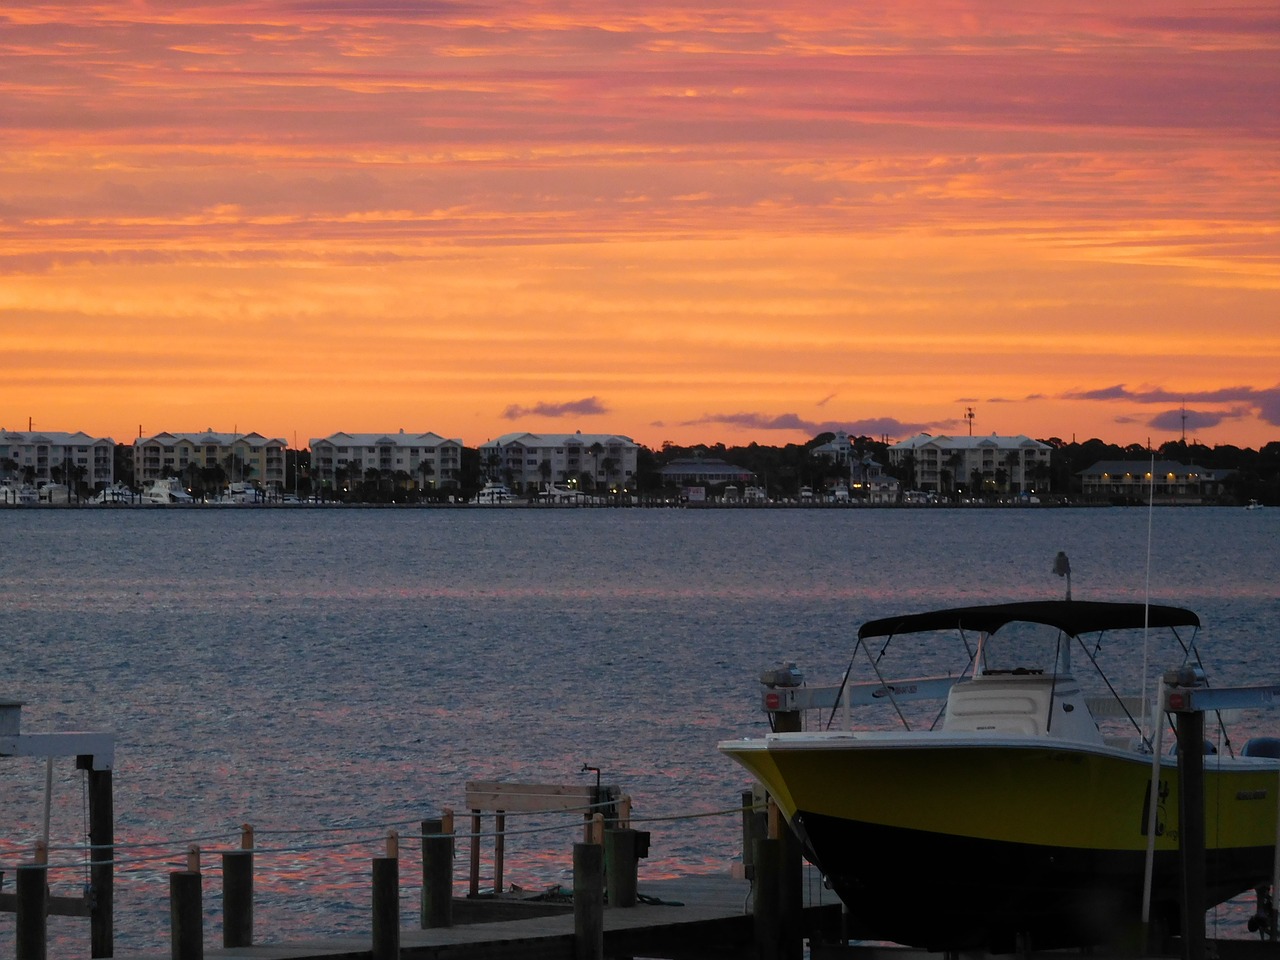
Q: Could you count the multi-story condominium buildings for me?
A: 5